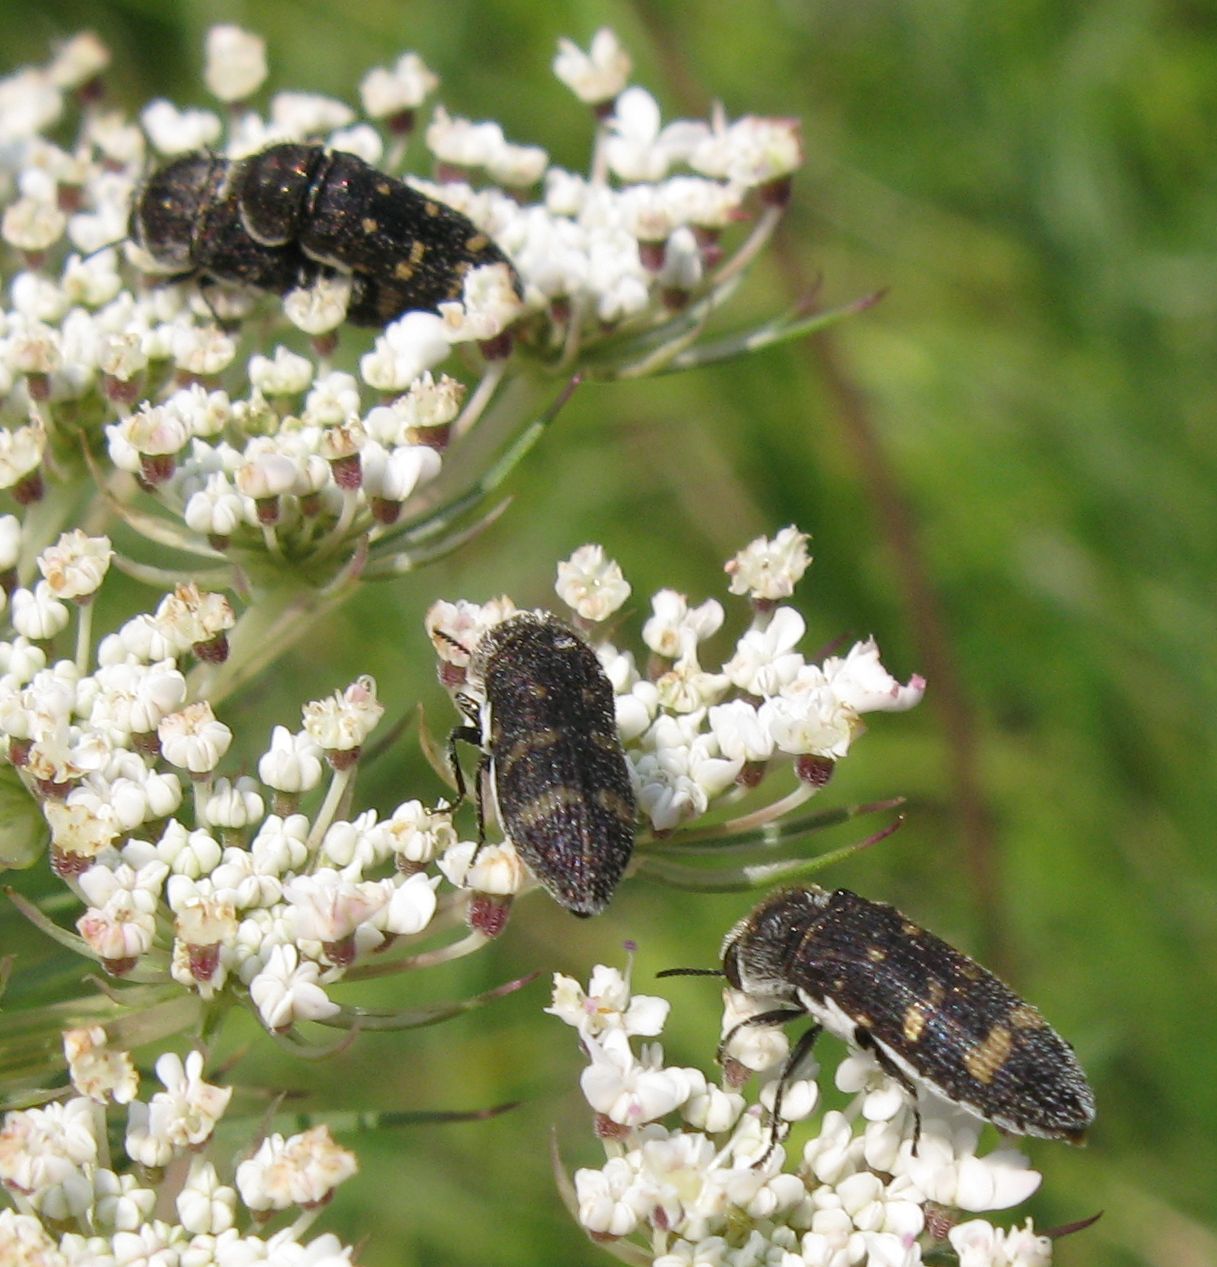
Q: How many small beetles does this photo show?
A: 4